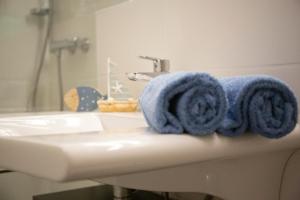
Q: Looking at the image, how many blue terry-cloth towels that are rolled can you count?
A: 2